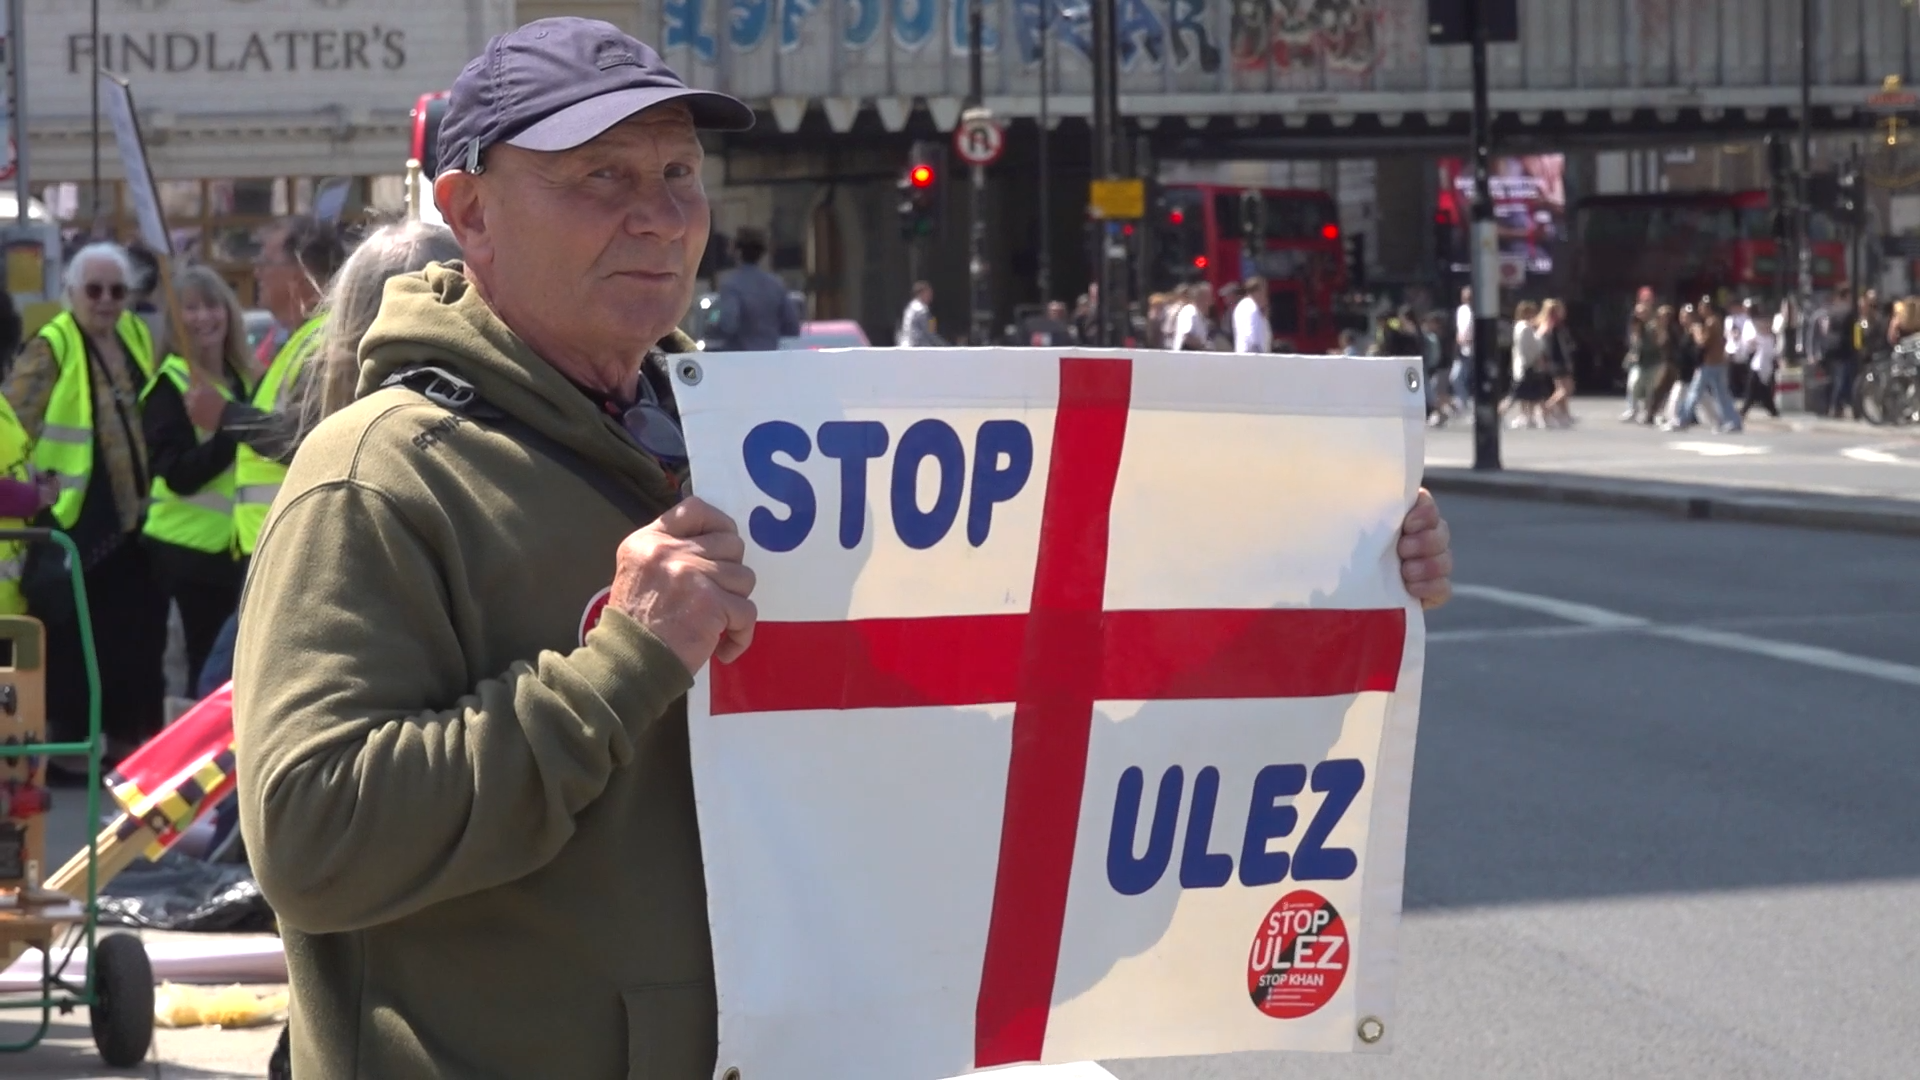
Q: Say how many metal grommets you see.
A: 4